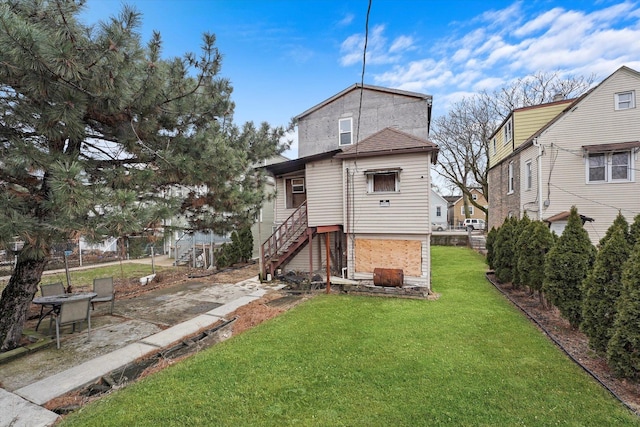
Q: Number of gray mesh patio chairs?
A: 3